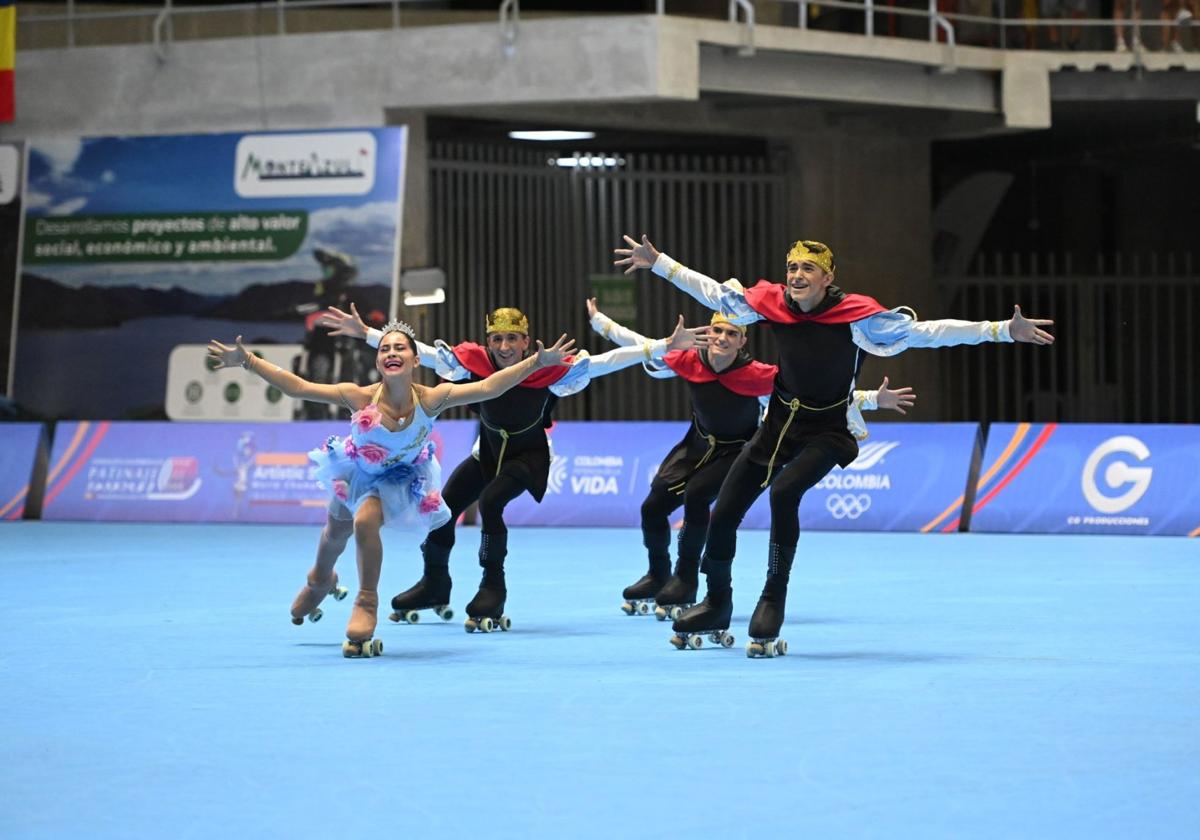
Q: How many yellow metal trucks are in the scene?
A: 0